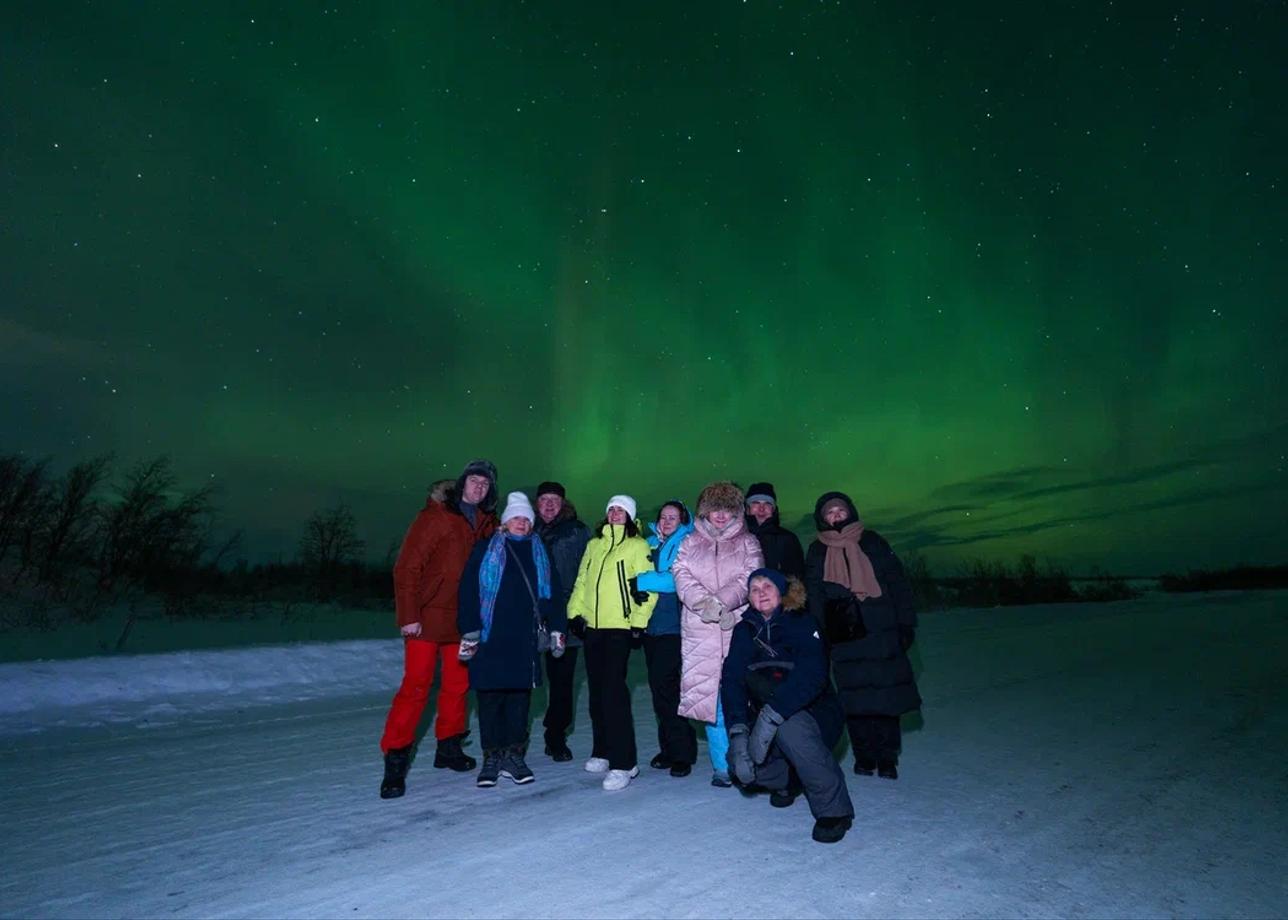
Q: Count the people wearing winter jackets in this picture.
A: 9